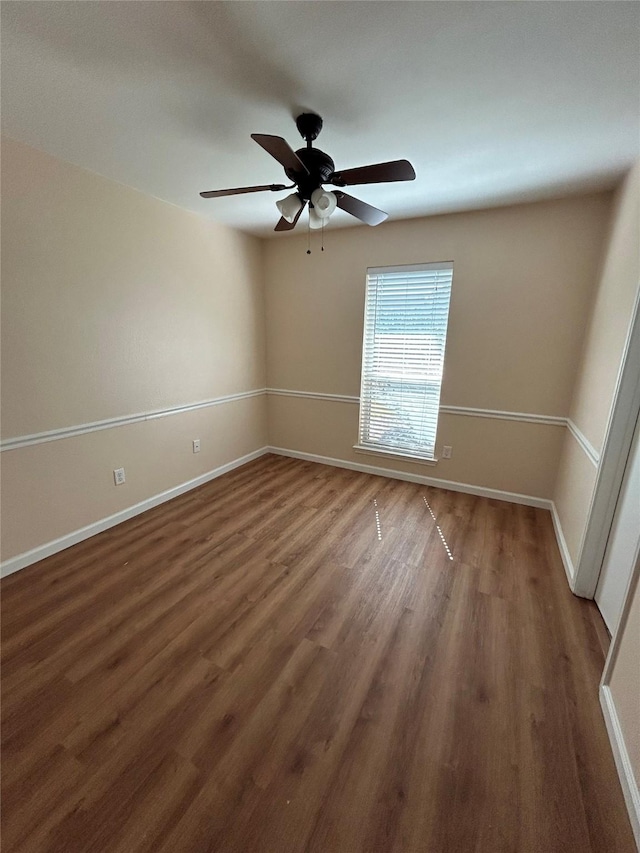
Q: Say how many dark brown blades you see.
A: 5